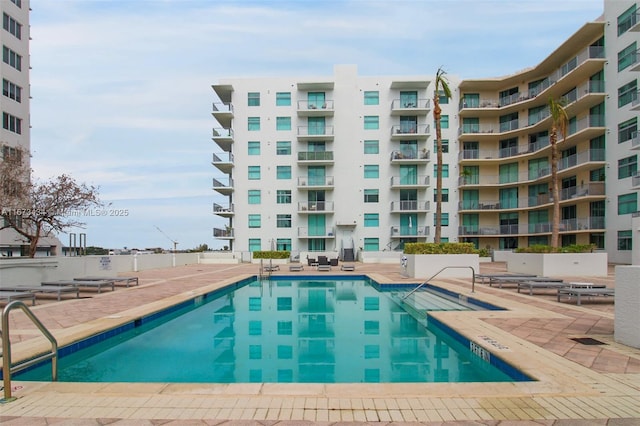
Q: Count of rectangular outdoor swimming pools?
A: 1